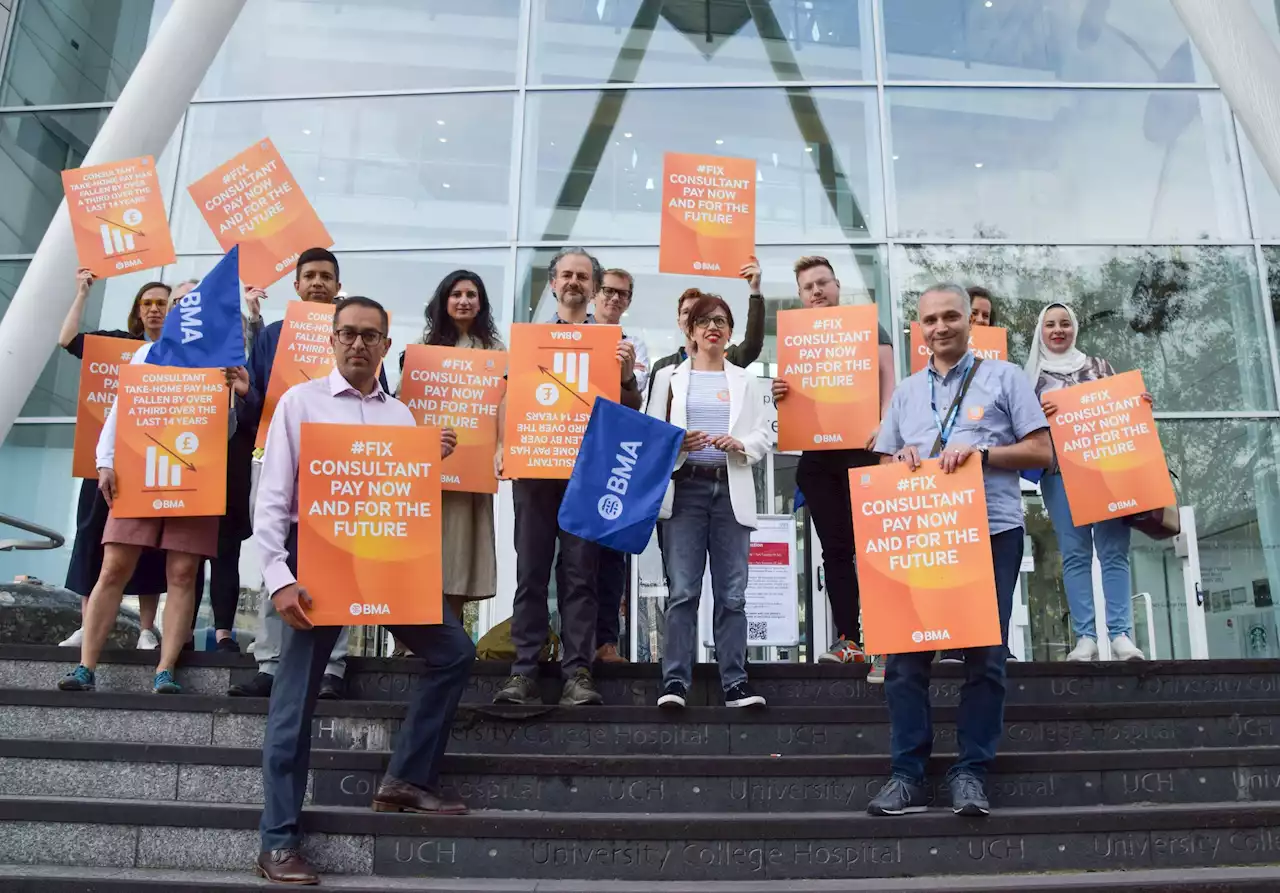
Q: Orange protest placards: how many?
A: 13